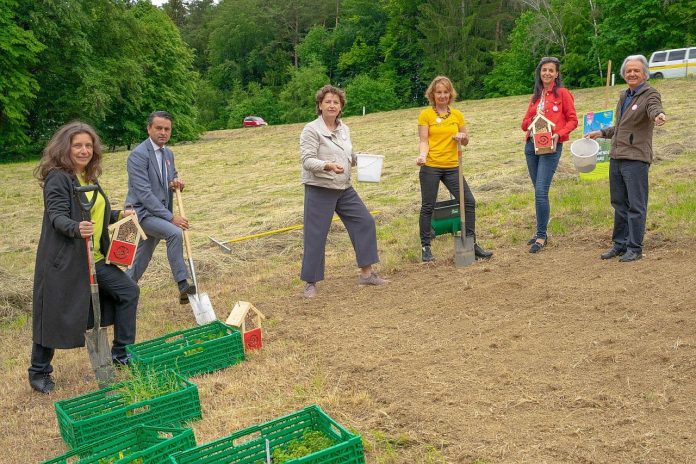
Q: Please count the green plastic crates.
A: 4